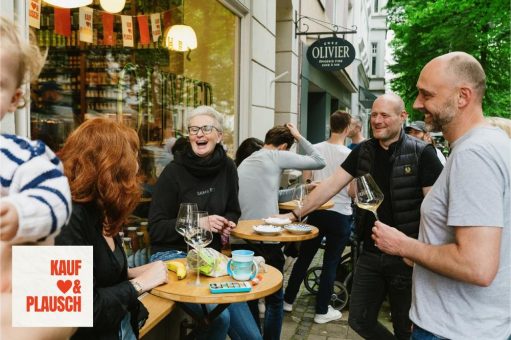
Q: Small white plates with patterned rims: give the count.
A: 2